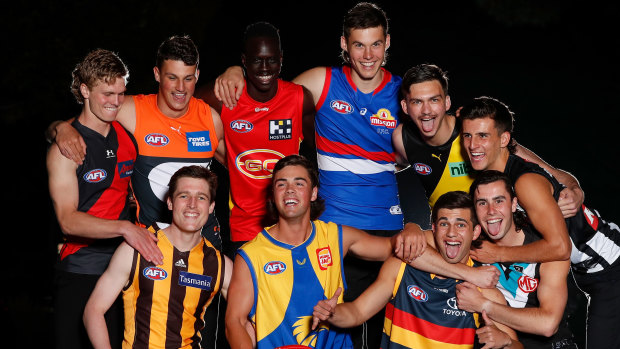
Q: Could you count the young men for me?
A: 10